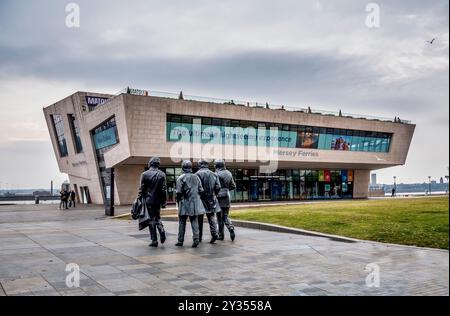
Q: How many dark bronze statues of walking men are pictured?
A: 4